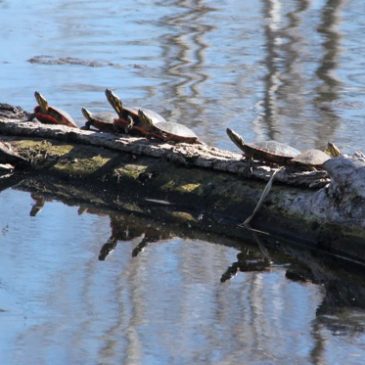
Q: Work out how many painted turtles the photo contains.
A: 6